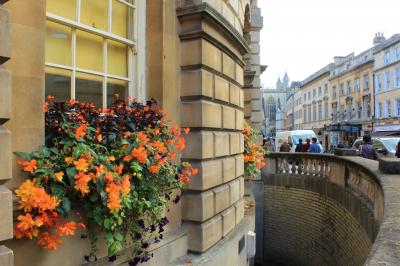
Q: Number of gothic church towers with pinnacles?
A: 2